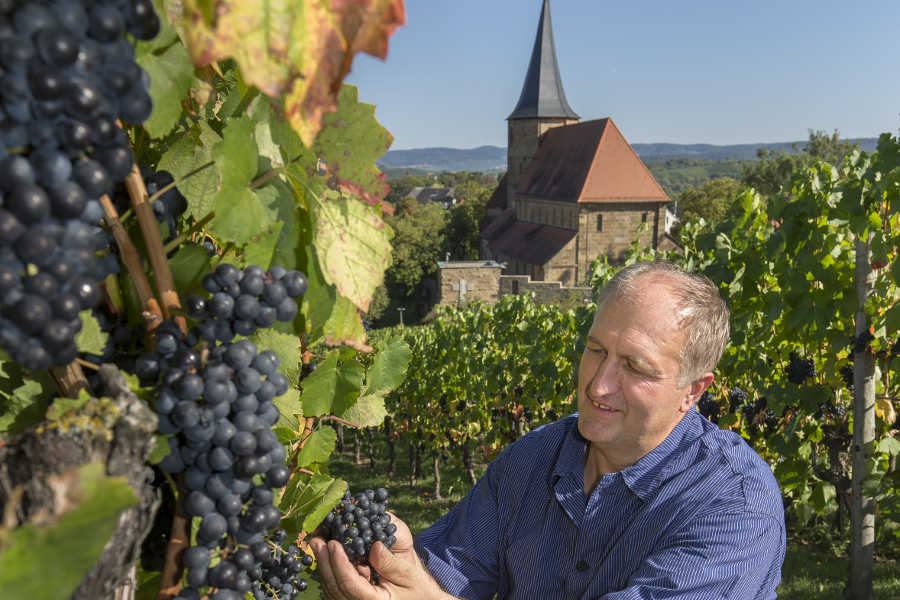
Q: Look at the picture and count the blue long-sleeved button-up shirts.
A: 1